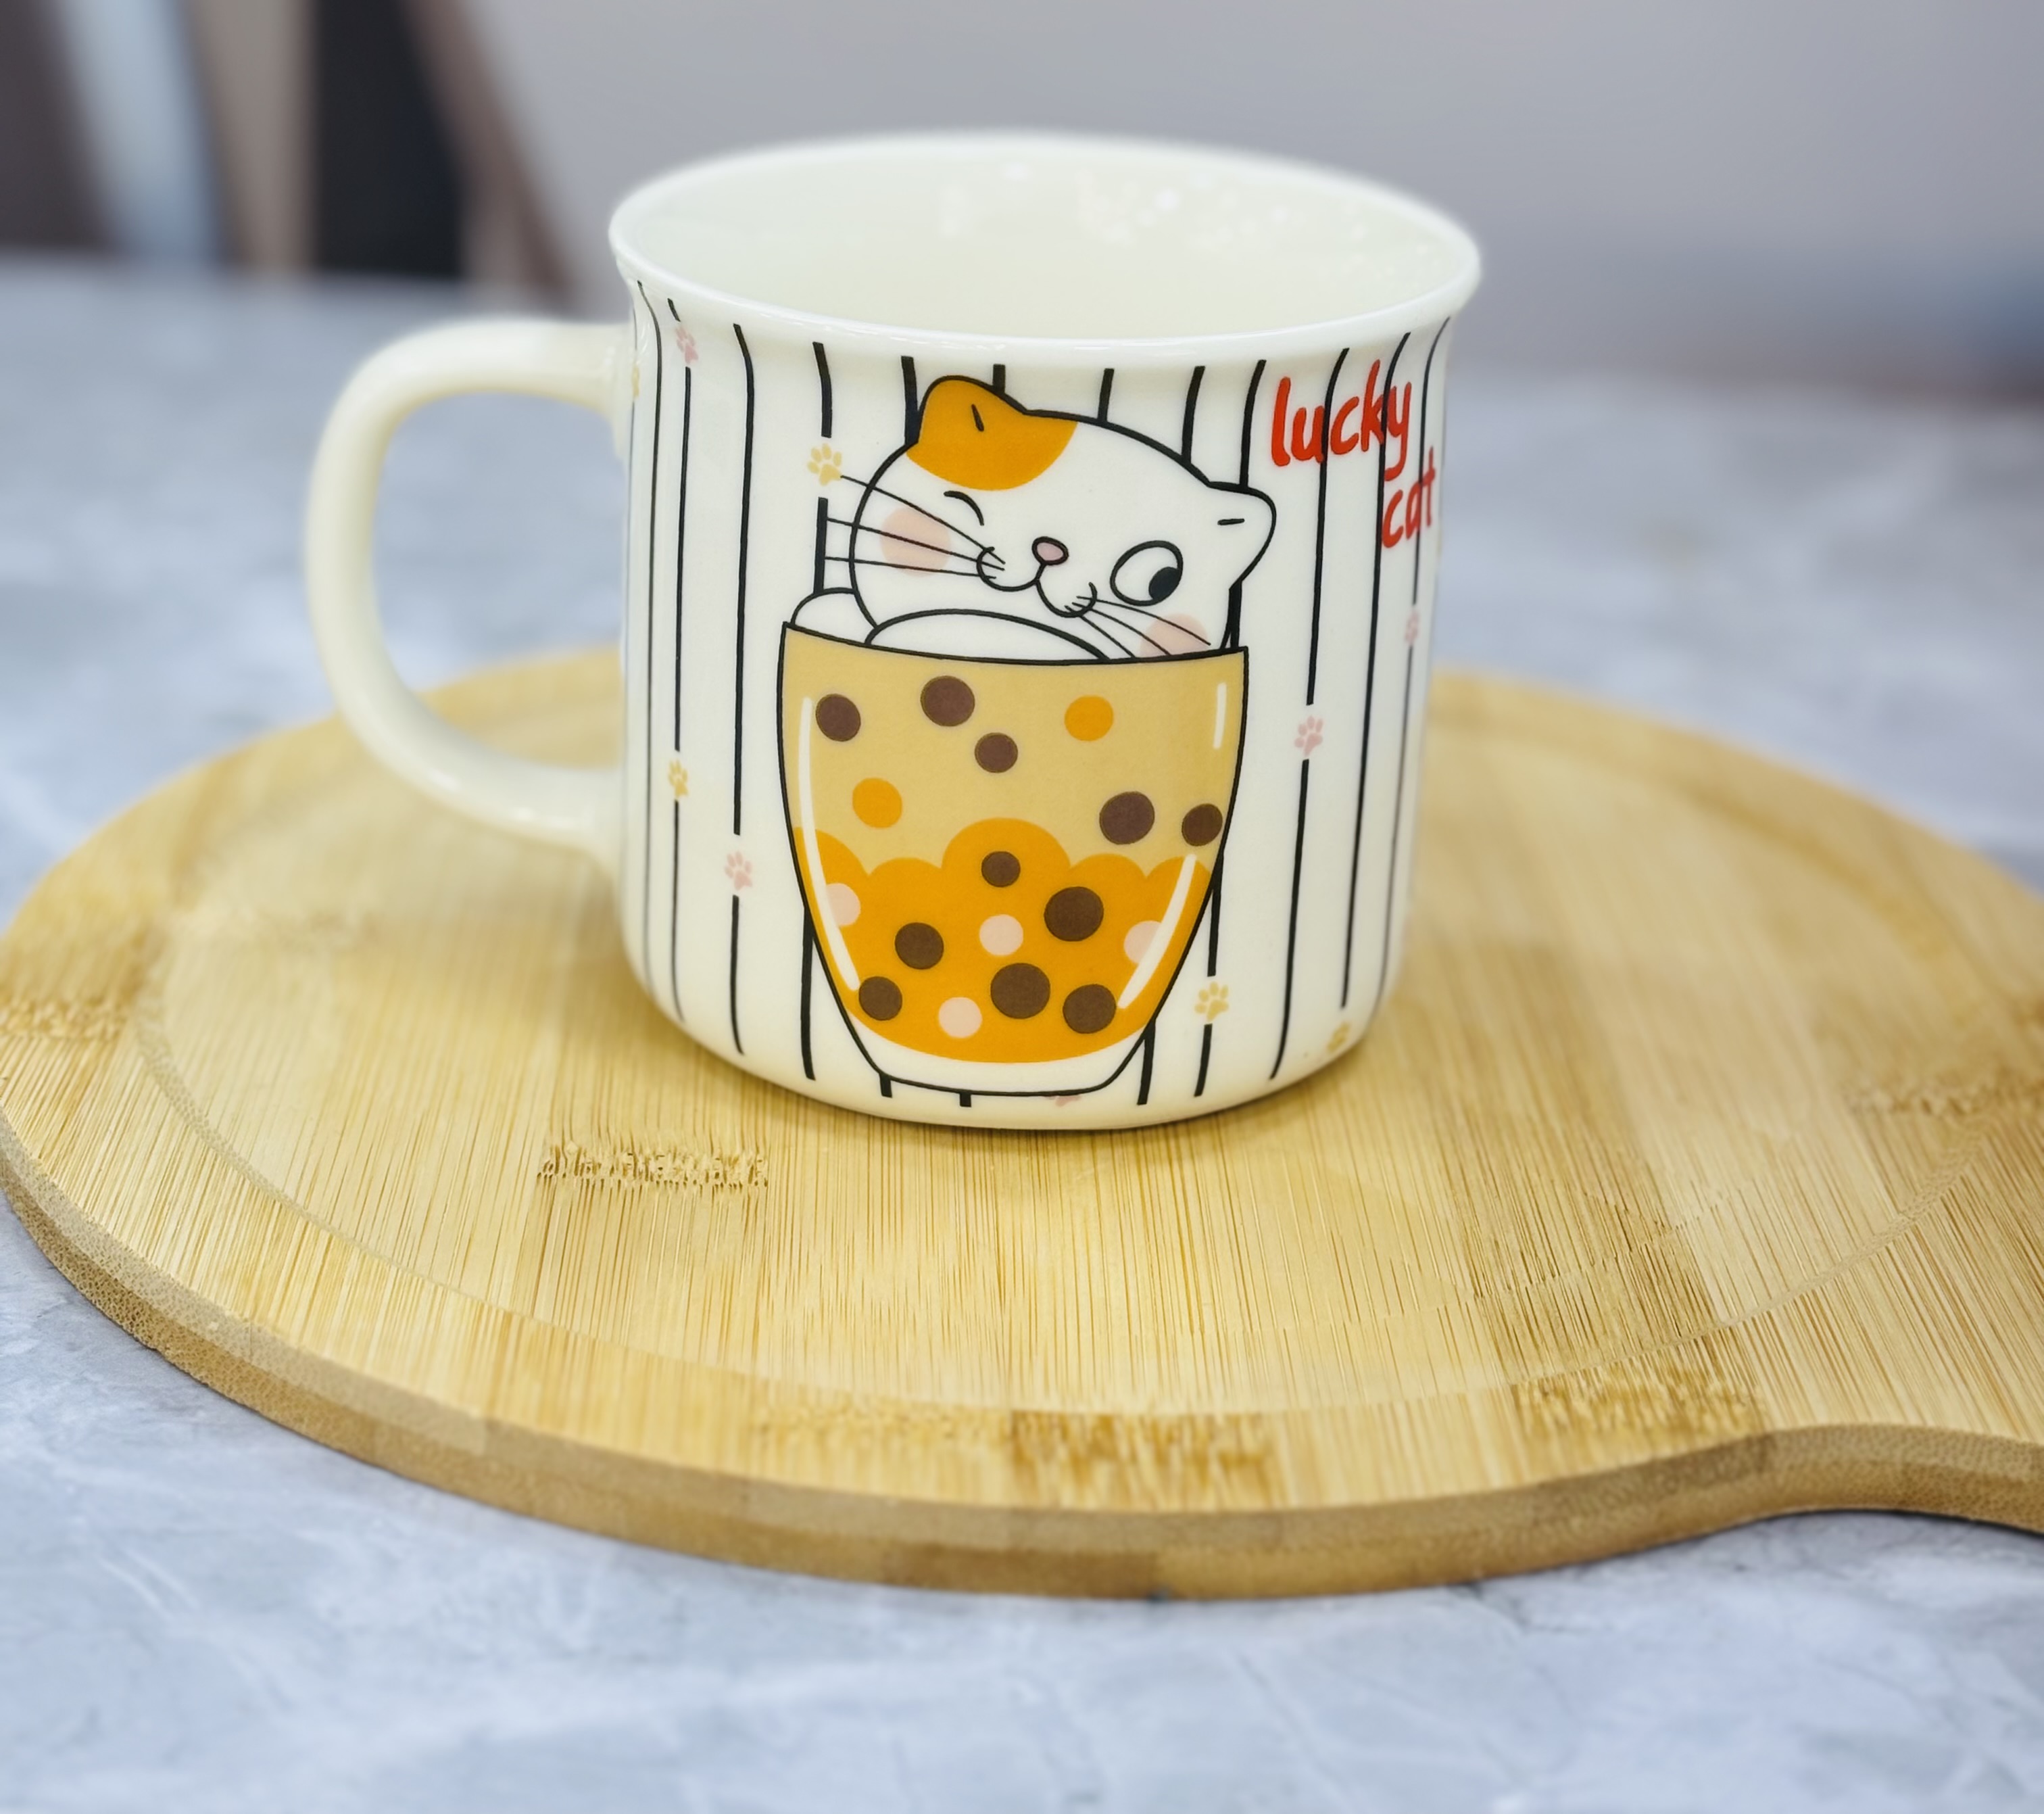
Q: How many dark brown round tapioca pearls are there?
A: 11